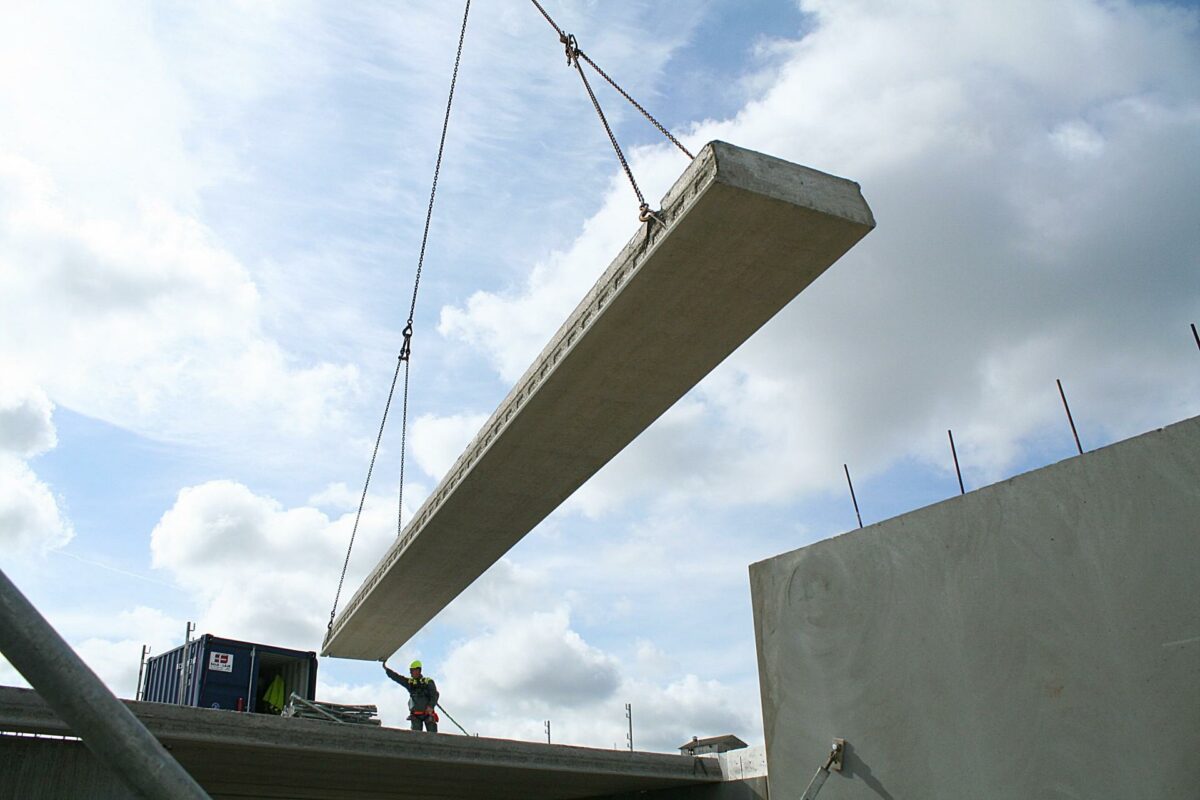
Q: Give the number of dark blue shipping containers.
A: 1